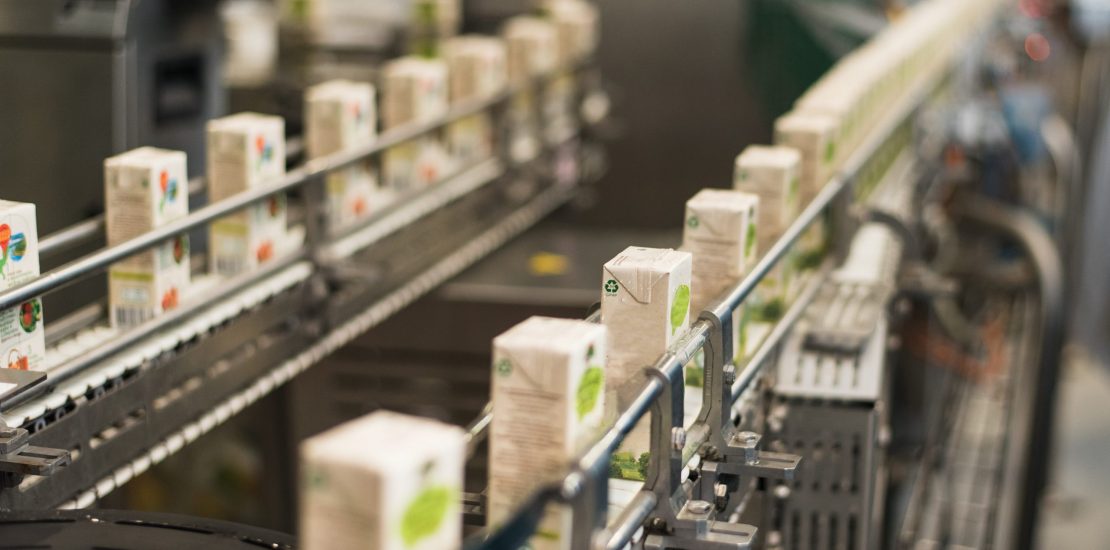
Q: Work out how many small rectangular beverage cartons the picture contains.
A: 14